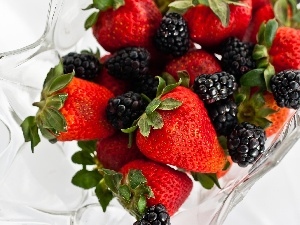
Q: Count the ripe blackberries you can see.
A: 11